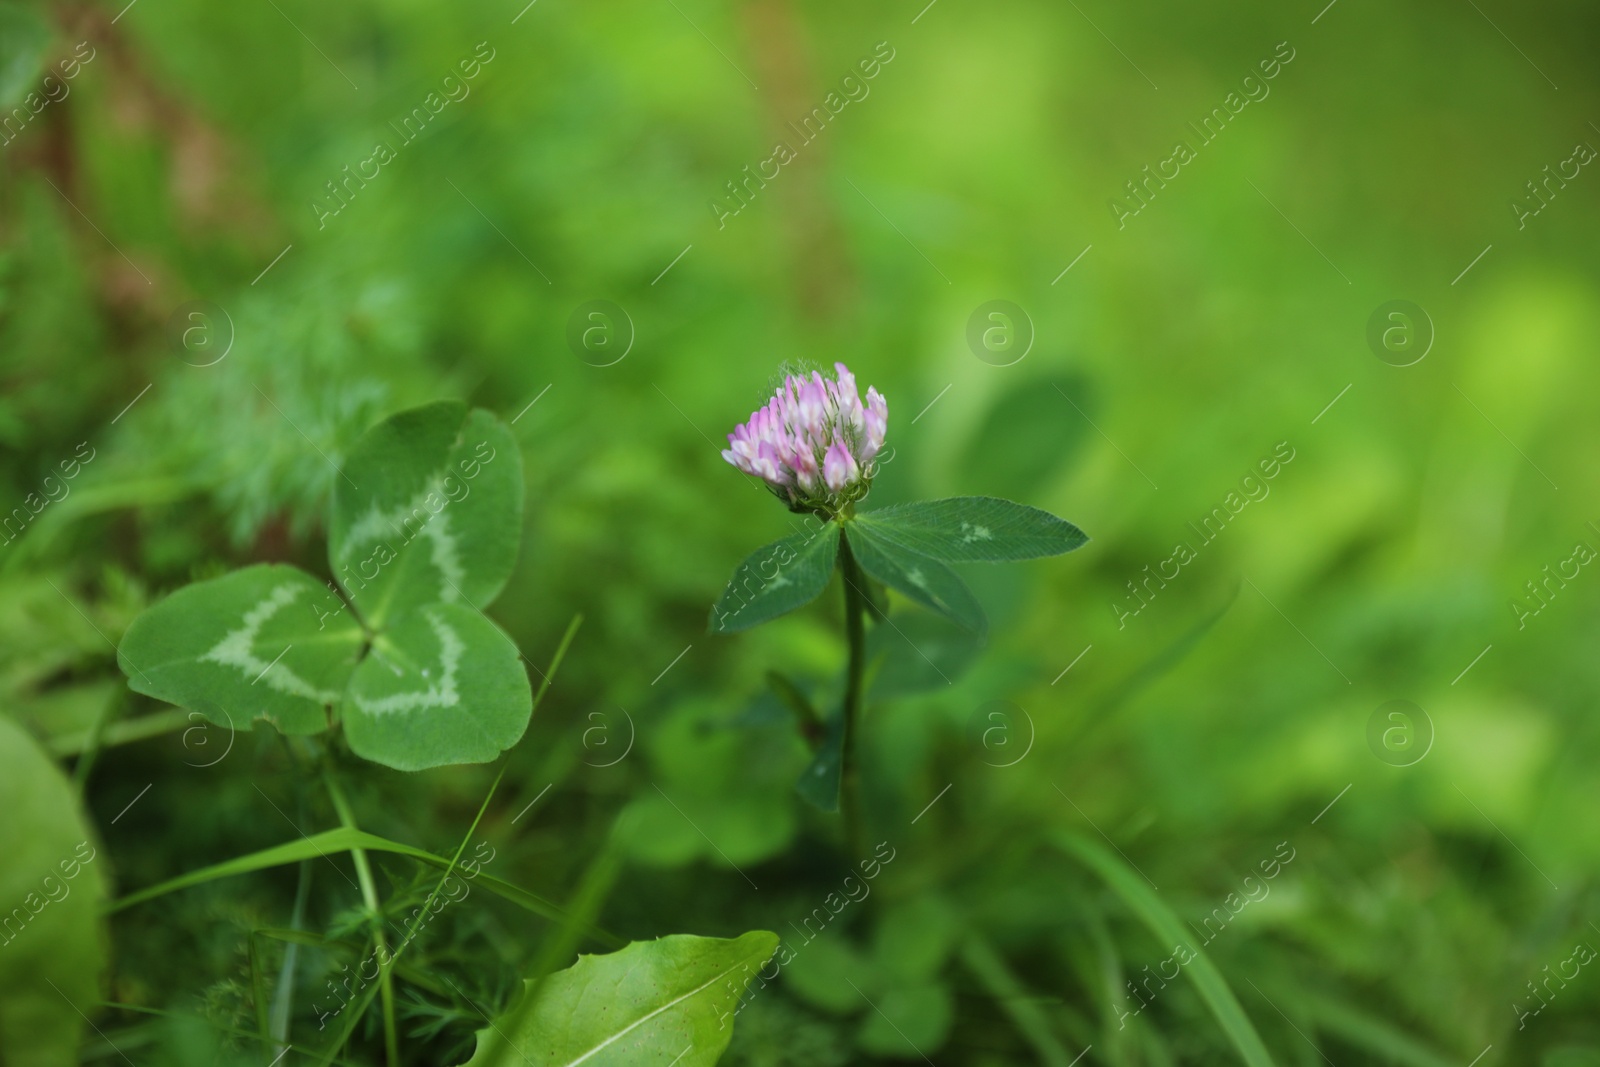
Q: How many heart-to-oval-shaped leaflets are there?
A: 3